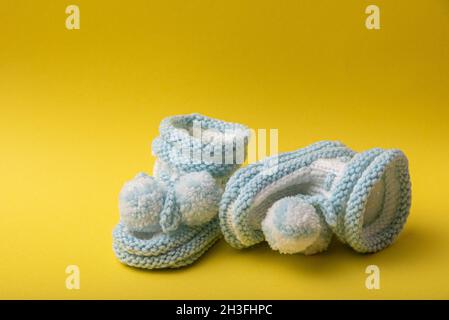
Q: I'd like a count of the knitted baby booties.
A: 2